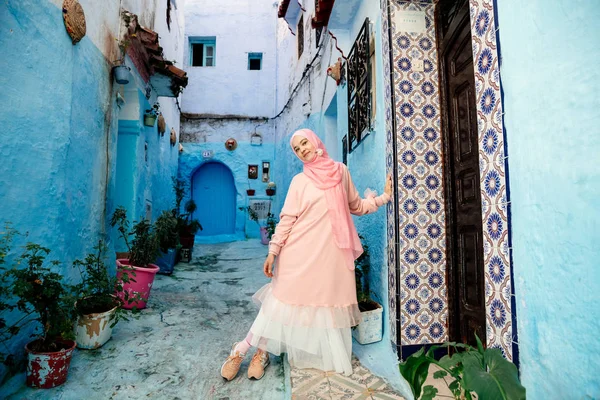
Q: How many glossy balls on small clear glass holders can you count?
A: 0